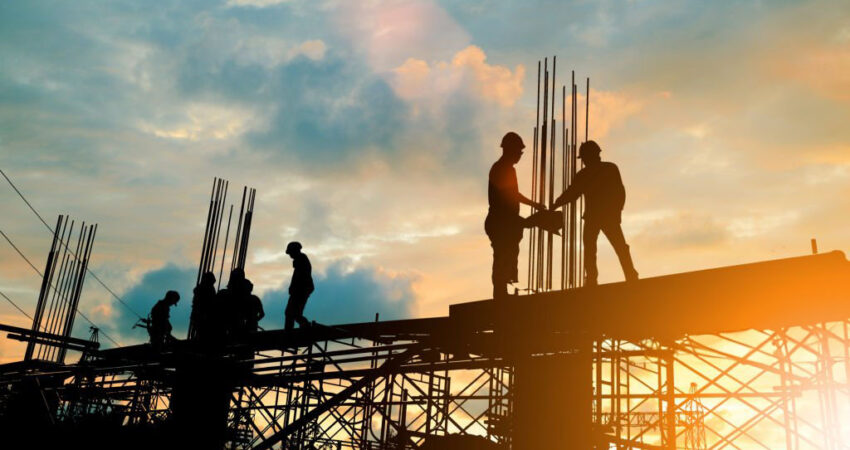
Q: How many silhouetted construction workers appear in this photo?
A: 7